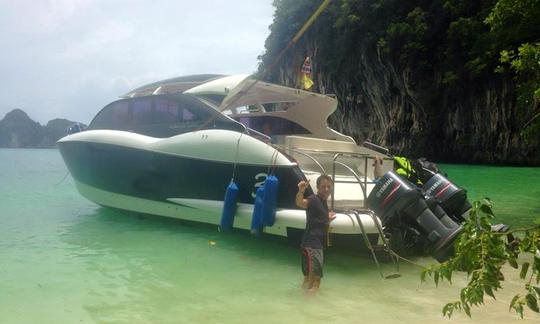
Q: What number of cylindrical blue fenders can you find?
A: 3